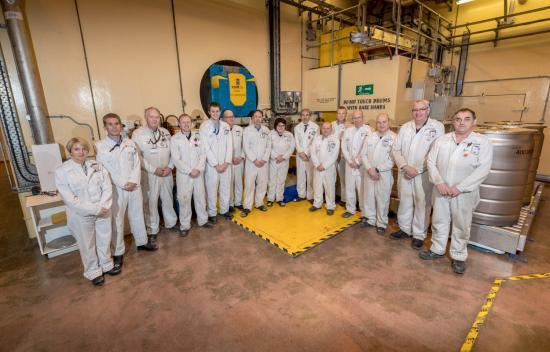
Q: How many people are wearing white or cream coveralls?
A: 15